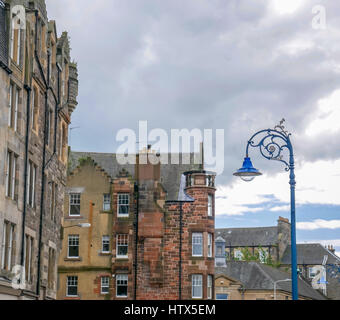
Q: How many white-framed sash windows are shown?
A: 14